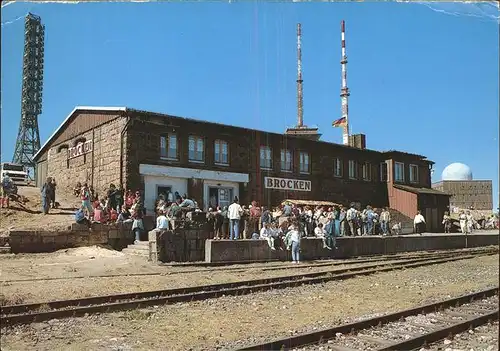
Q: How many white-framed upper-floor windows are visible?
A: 12